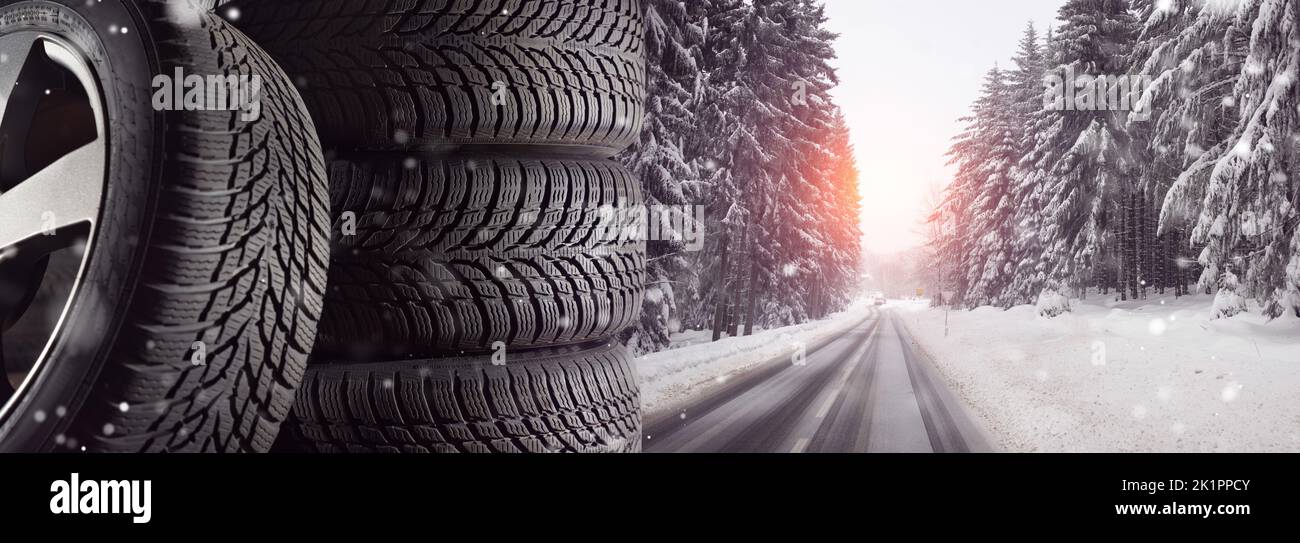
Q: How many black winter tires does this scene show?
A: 4